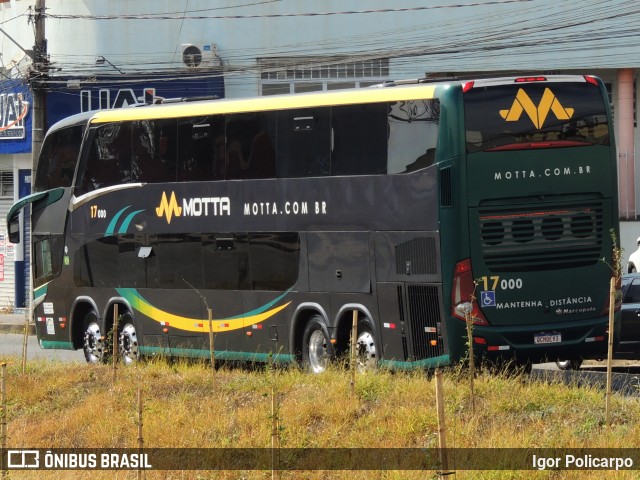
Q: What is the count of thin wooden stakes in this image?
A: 10